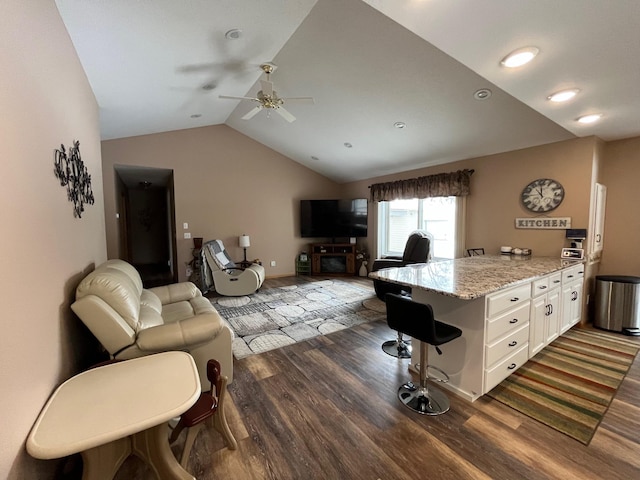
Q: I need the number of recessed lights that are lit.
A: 3